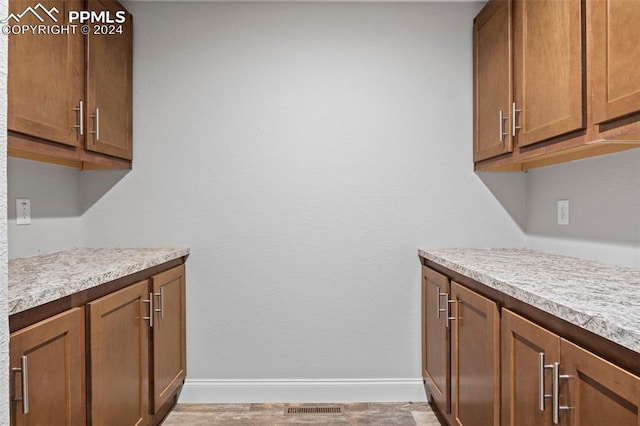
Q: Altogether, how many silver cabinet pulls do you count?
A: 11